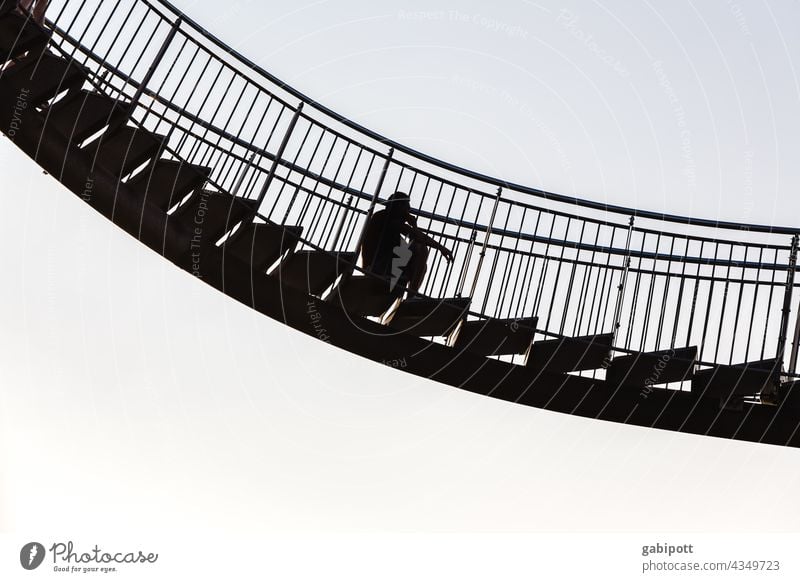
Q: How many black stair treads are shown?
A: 15